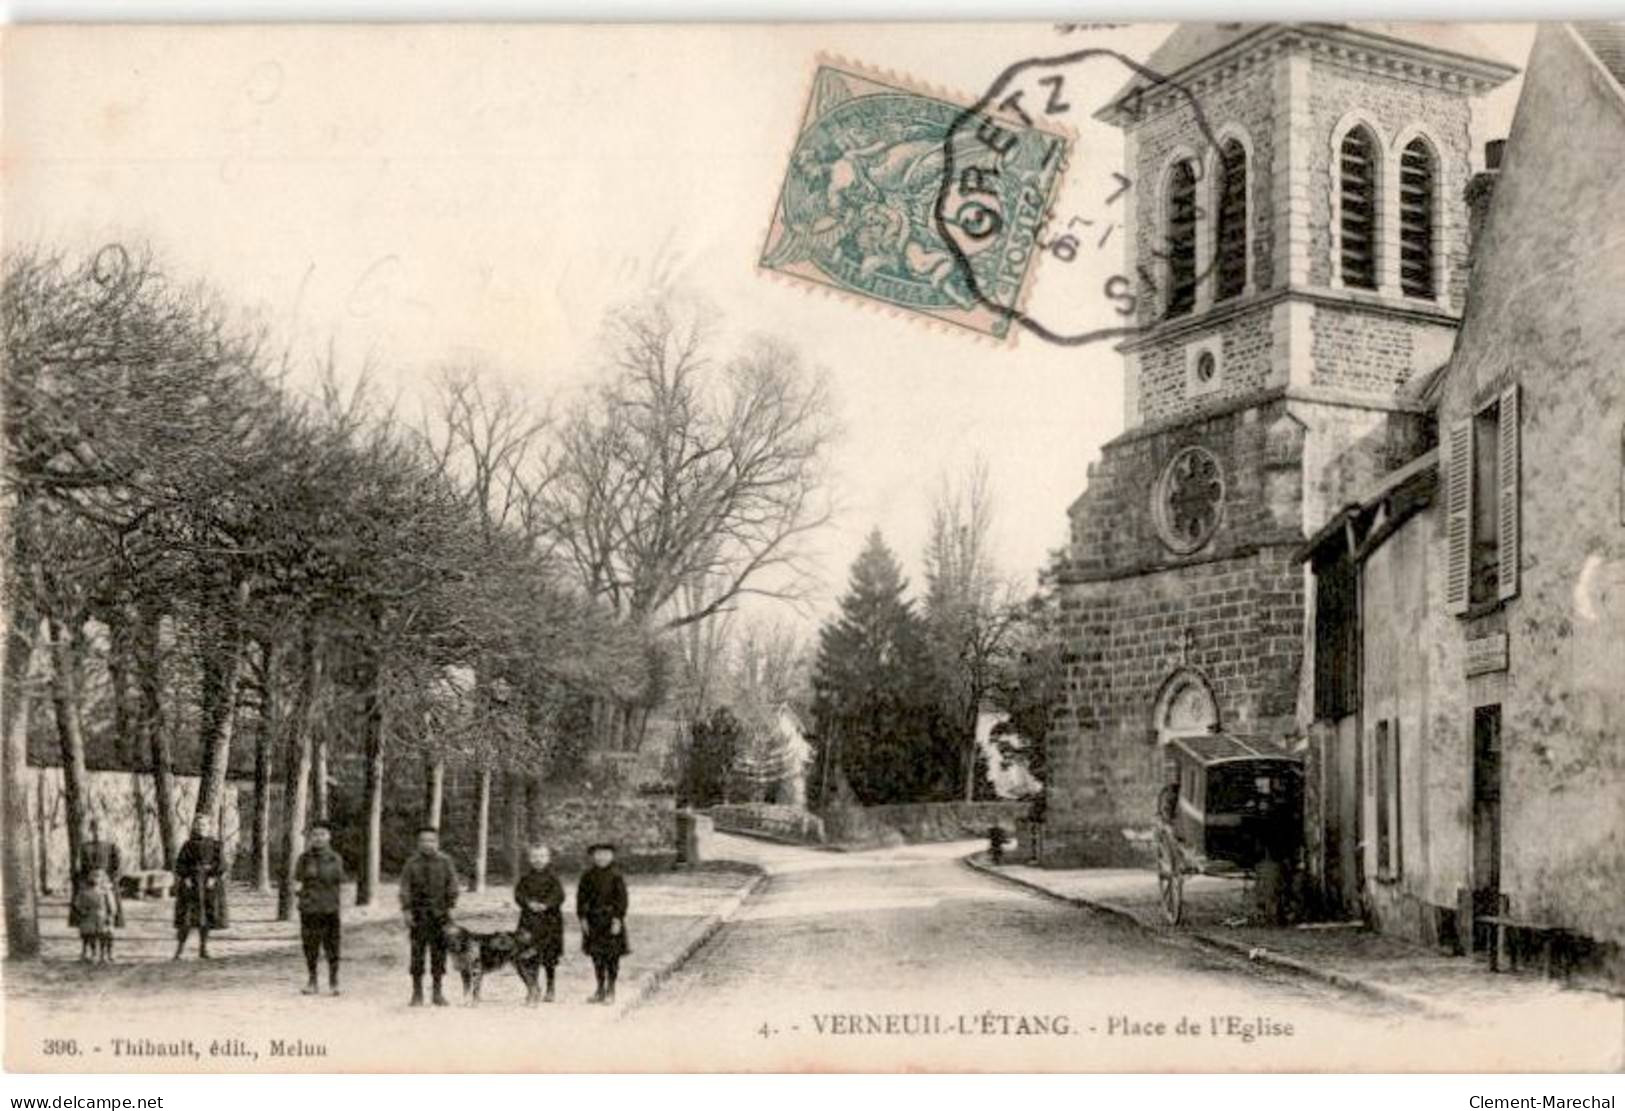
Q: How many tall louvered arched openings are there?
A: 4